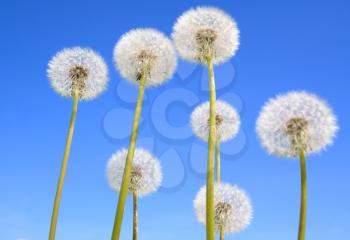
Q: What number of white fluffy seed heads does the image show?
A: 7